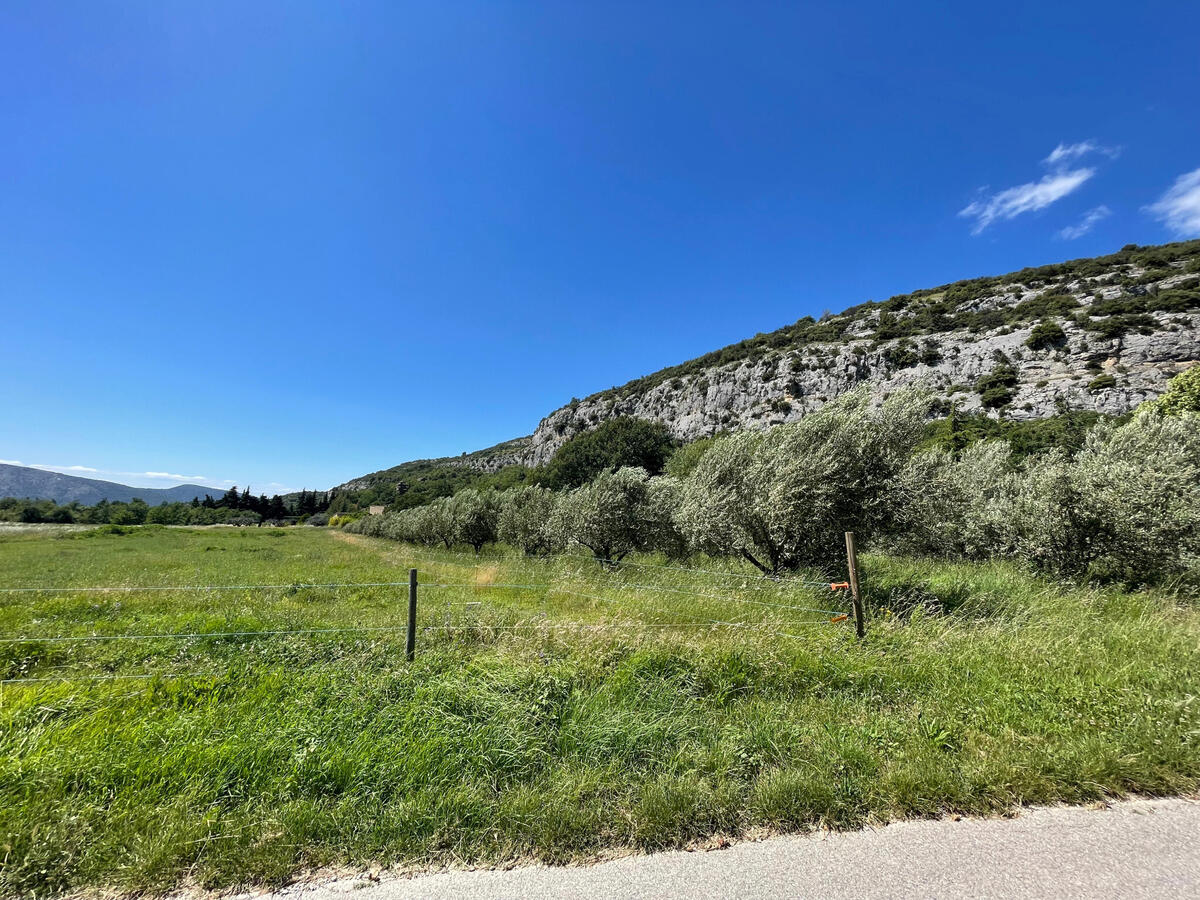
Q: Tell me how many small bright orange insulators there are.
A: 2